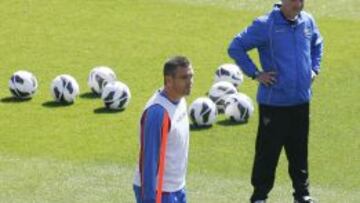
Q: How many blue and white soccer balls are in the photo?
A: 8